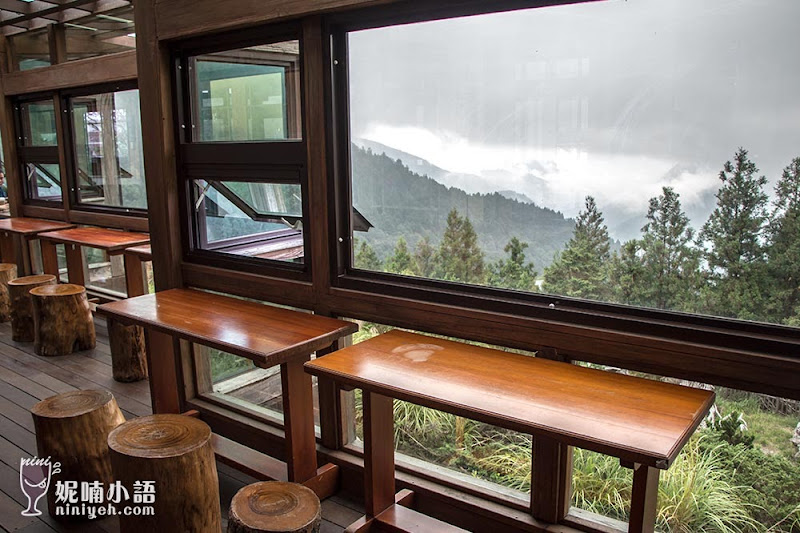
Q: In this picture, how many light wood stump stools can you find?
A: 7